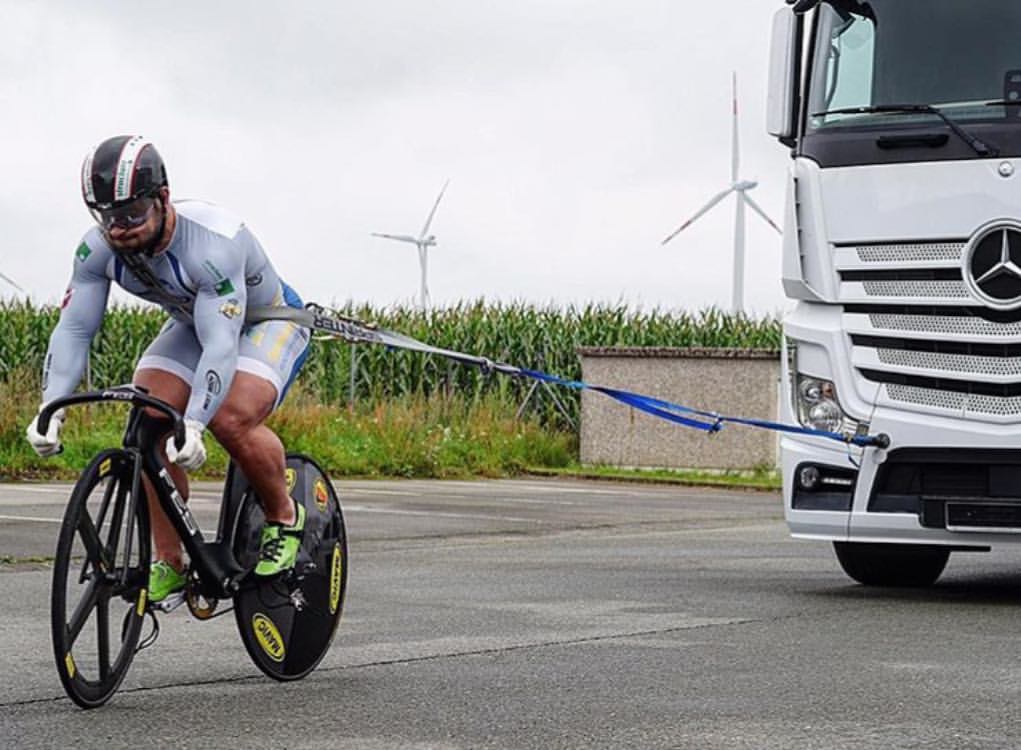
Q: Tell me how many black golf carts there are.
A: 0